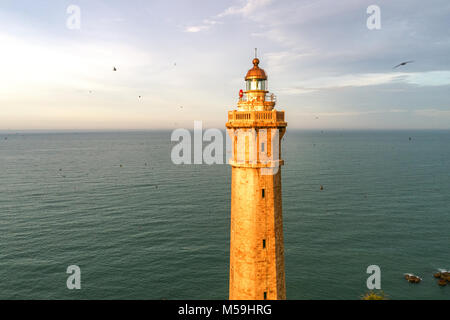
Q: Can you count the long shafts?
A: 1